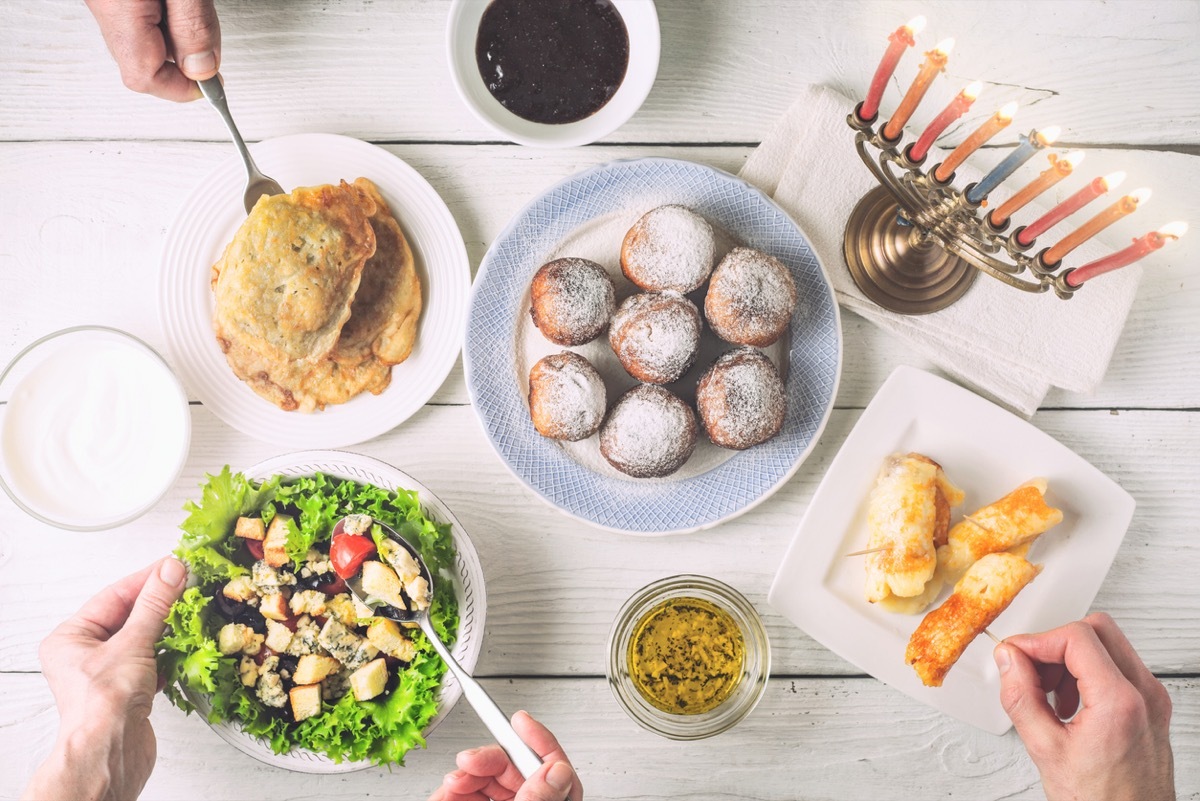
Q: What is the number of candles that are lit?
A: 9